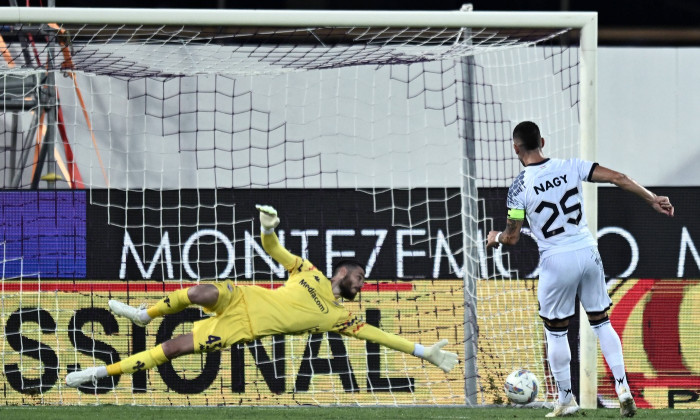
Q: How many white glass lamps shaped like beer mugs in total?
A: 0